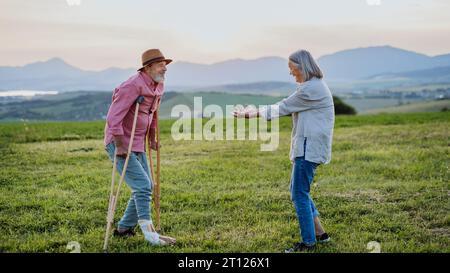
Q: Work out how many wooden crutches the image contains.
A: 2